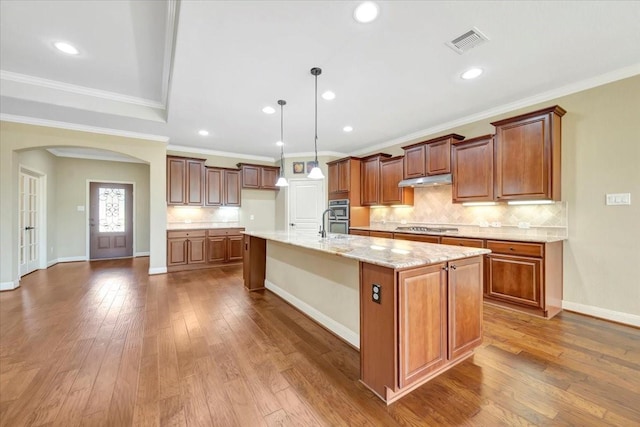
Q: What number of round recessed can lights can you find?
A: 8